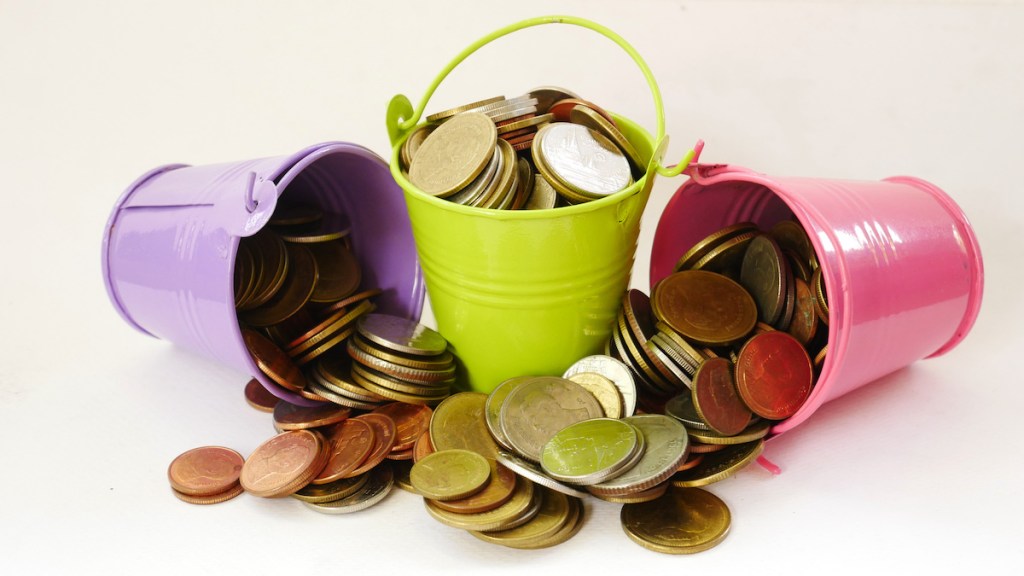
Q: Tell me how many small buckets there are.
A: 3